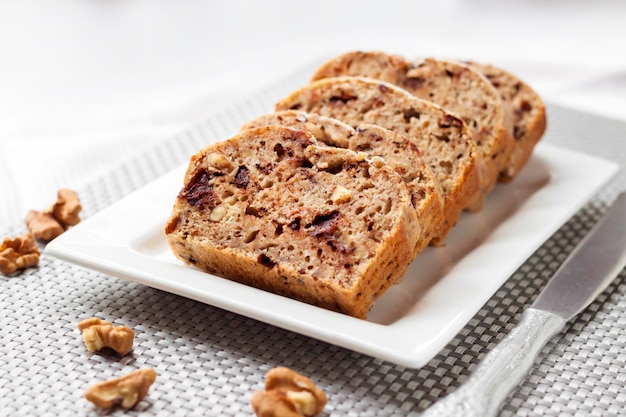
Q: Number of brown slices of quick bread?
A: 5